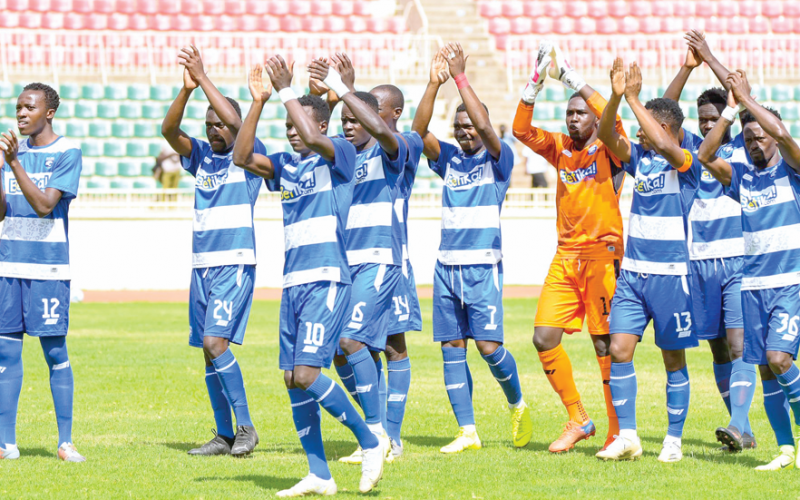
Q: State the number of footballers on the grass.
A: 10